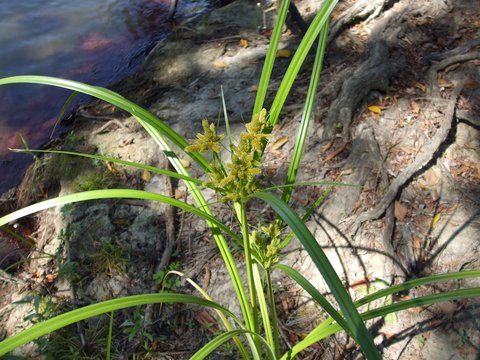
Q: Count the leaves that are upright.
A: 3